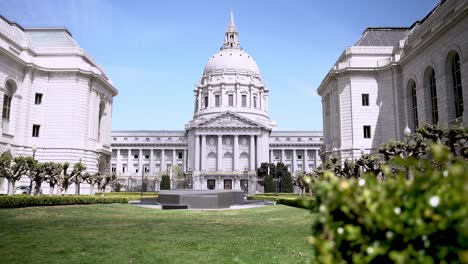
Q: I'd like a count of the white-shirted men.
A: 0